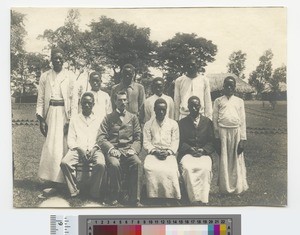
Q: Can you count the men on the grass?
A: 10